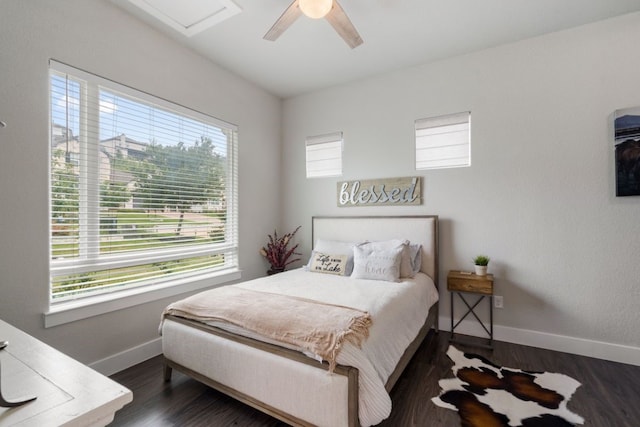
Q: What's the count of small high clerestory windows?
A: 2